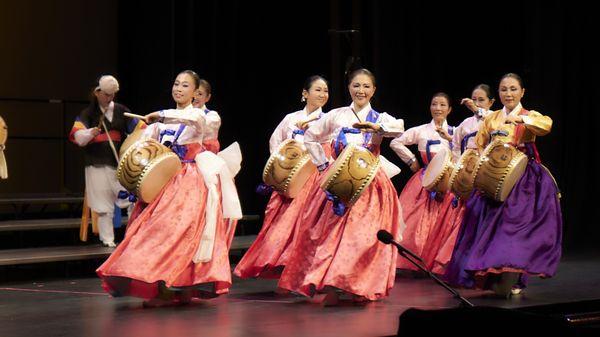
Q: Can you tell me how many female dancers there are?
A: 7